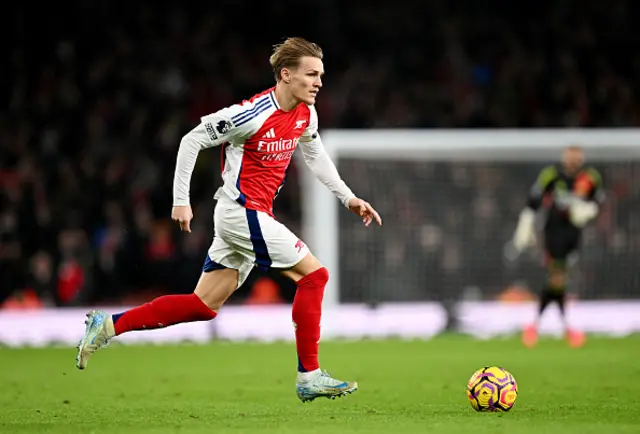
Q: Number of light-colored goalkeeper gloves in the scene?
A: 2